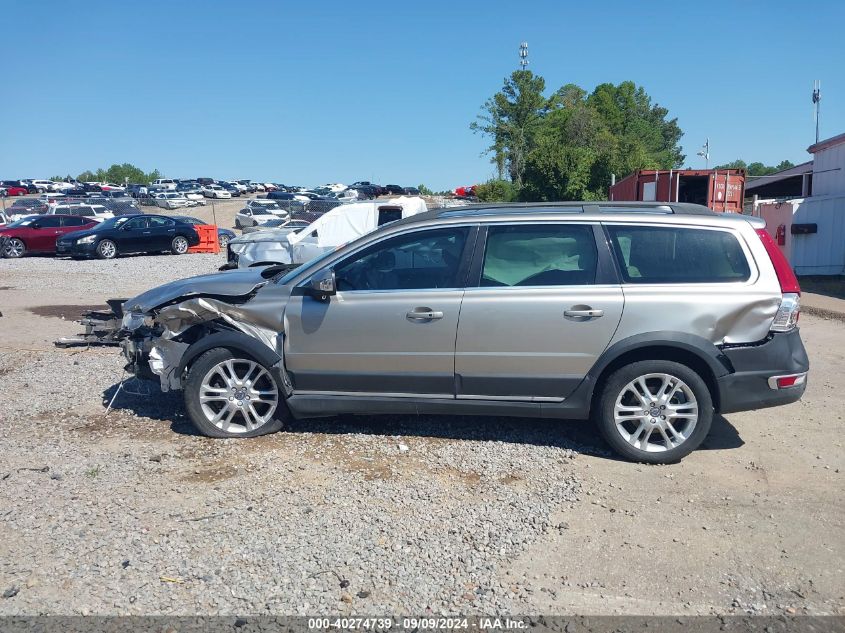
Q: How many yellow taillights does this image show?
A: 0